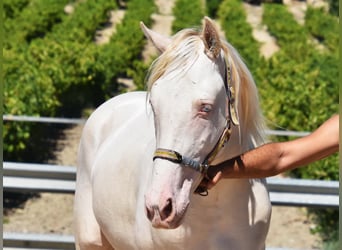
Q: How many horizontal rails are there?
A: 3